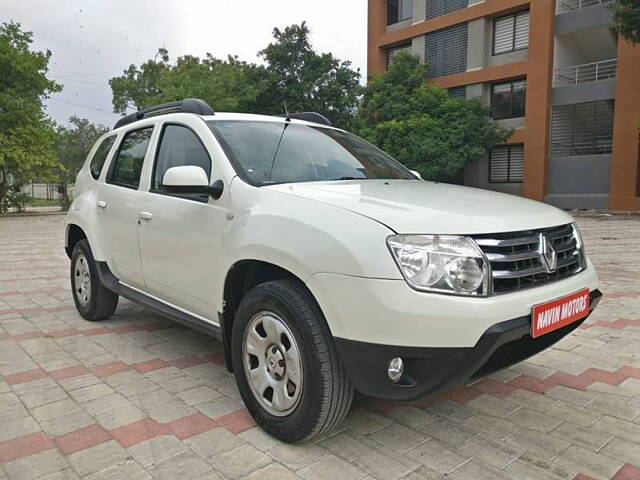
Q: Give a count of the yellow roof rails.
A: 0